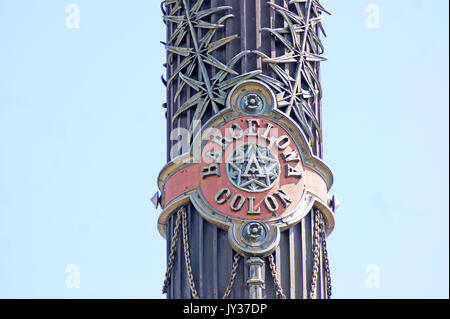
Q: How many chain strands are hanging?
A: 6